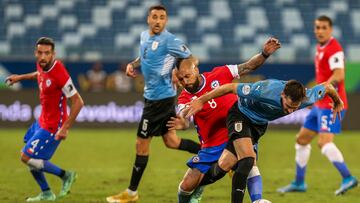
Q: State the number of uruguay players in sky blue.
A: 2